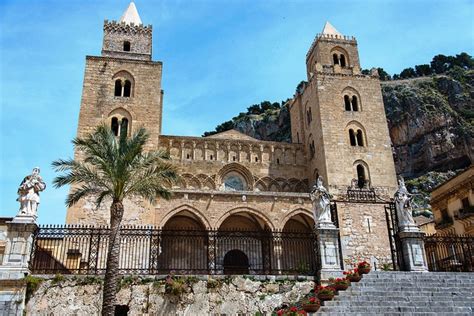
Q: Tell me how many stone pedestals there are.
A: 3